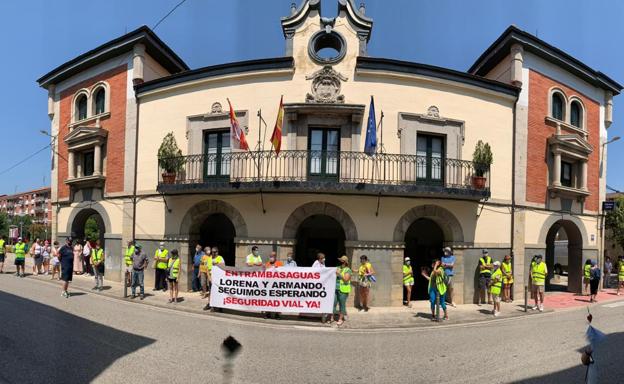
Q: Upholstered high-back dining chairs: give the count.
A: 0